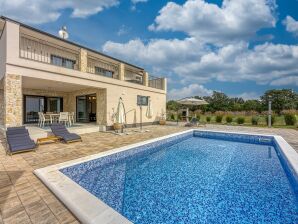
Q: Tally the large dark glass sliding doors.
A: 2